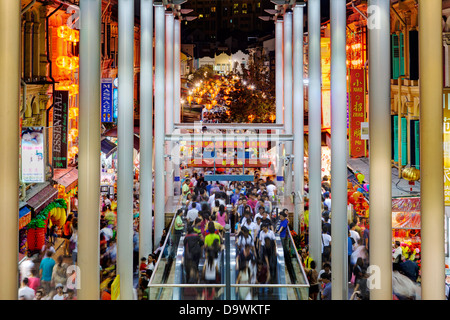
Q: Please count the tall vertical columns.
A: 14